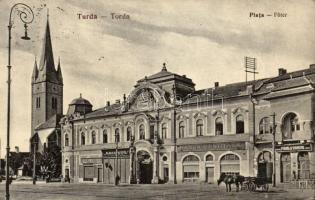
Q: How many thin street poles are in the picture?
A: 4